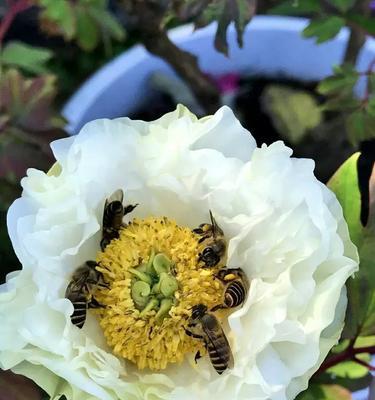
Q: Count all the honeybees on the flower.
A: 5